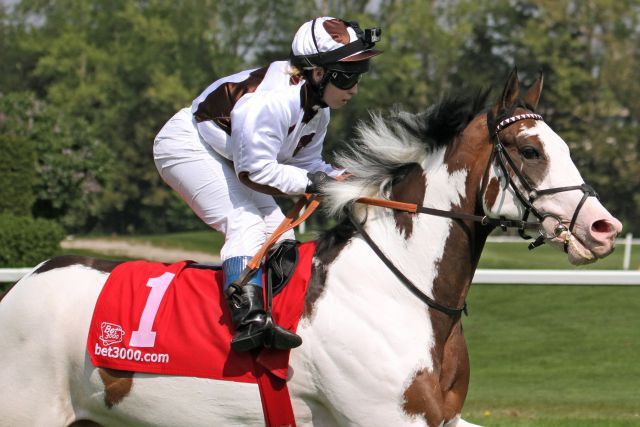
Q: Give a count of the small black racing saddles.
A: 1